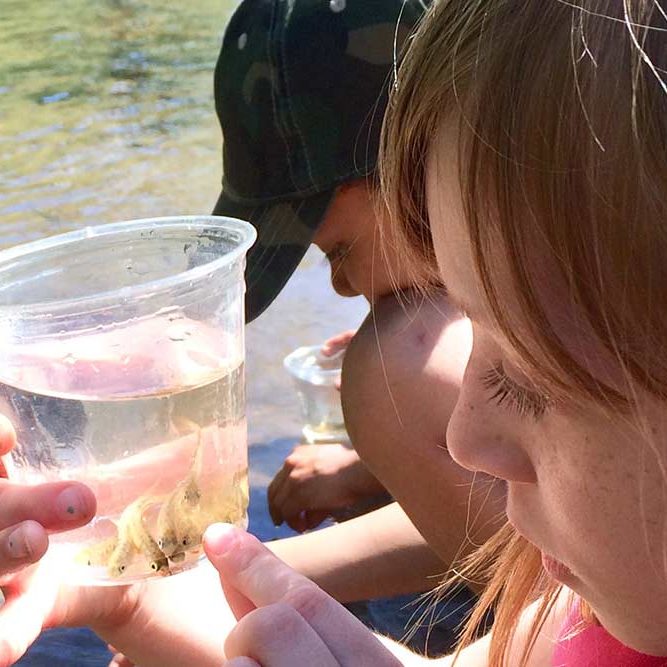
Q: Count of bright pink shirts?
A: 1